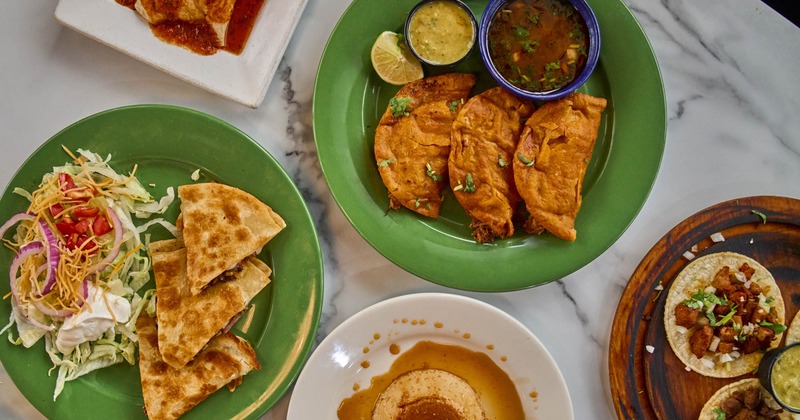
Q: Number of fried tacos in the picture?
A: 3